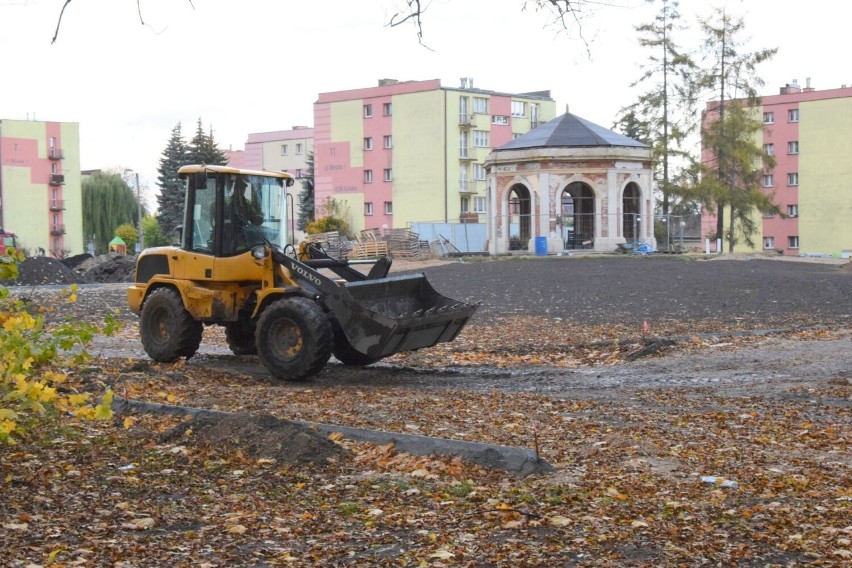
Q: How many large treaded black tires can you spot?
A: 4